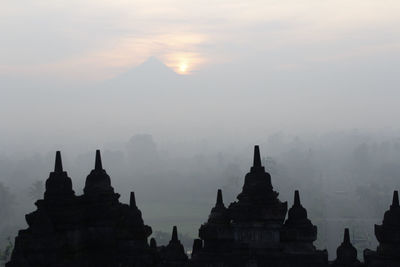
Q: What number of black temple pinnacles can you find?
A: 9